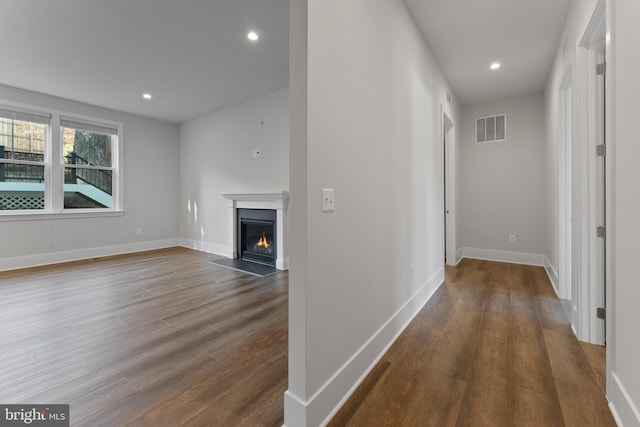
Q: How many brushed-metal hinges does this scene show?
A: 4